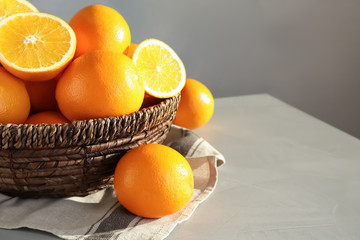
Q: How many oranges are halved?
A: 3